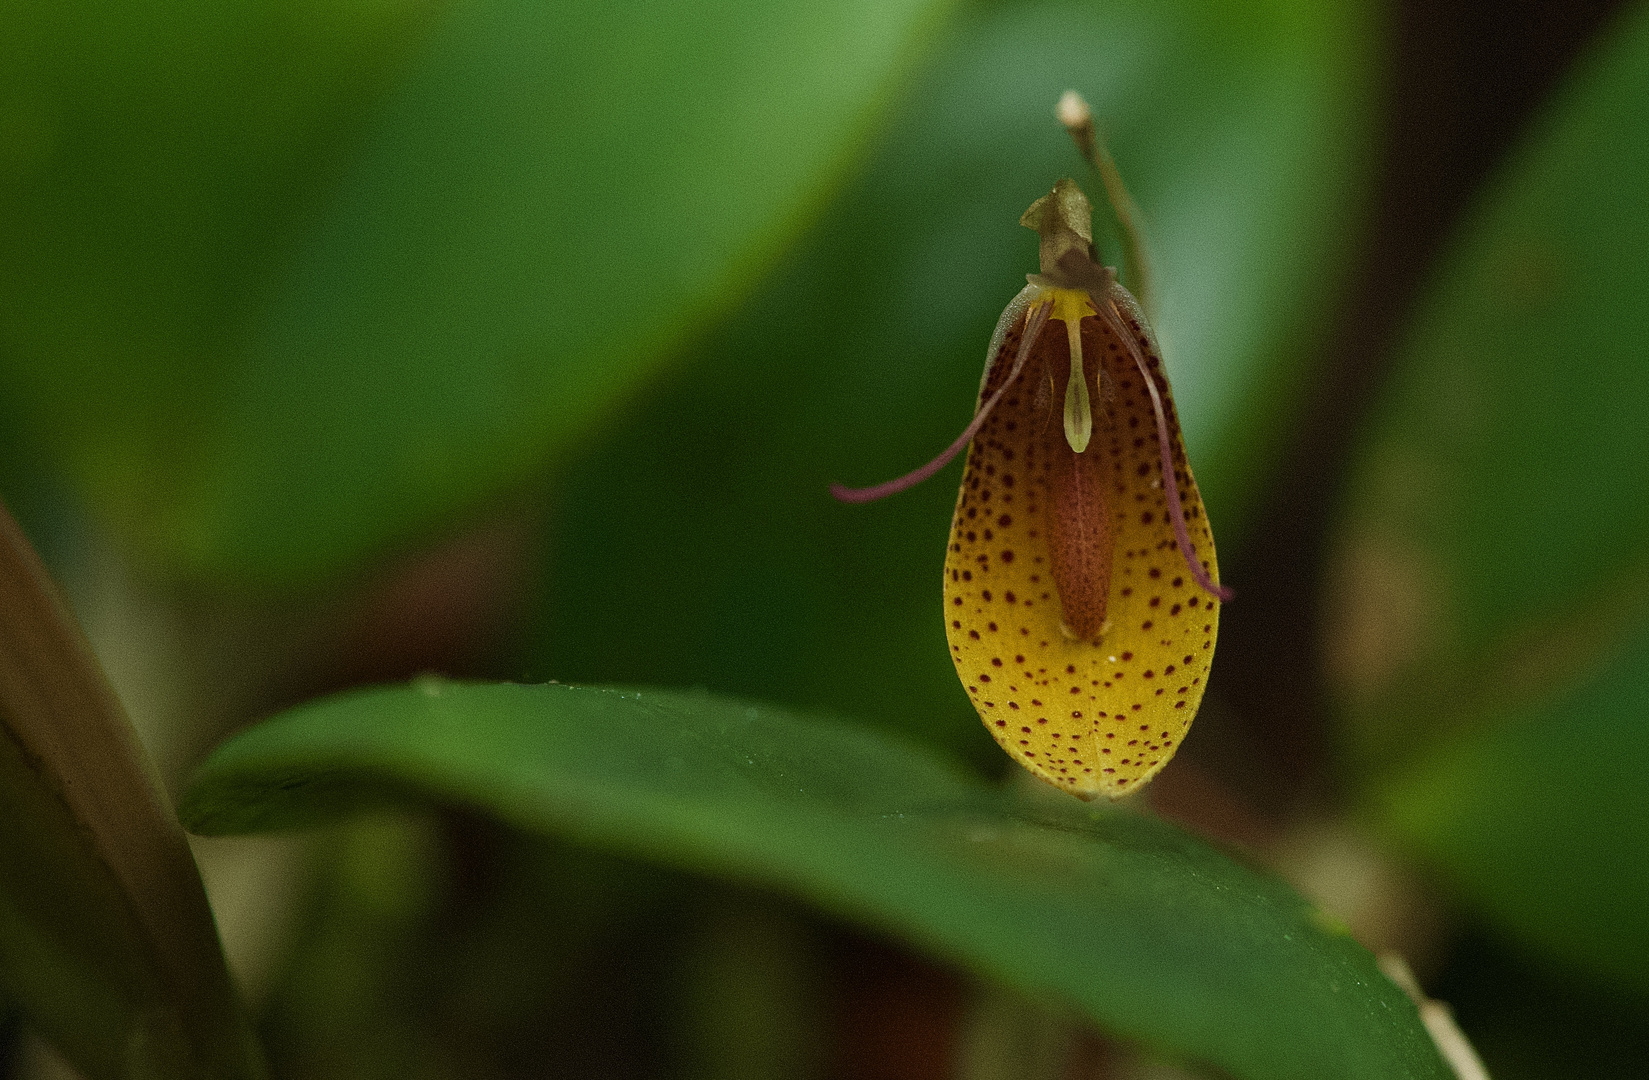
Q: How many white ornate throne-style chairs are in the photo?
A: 0